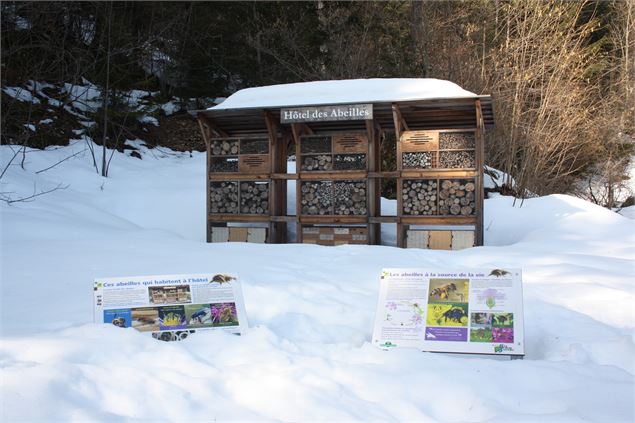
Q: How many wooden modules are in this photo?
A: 3